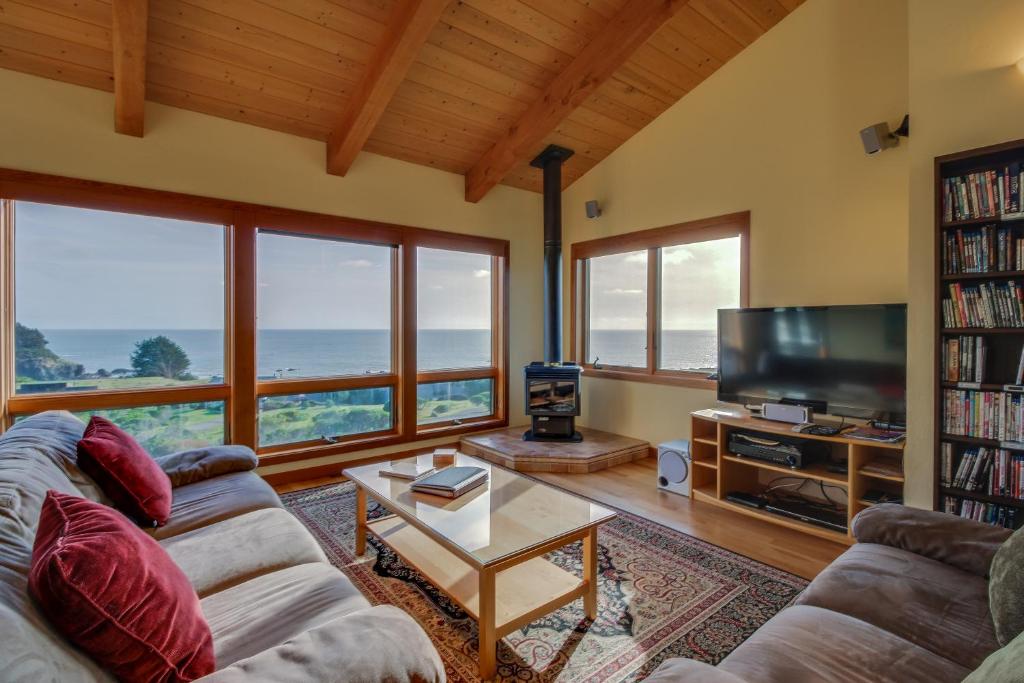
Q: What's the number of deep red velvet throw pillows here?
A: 2